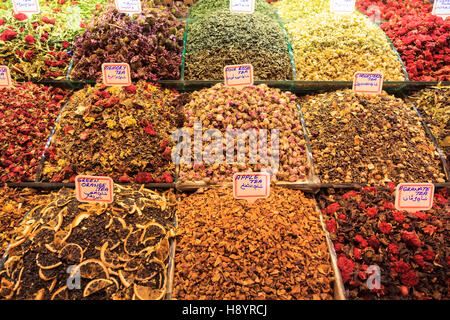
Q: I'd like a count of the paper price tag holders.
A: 12